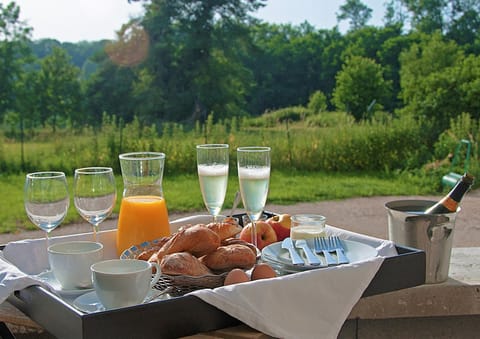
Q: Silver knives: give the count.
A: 2